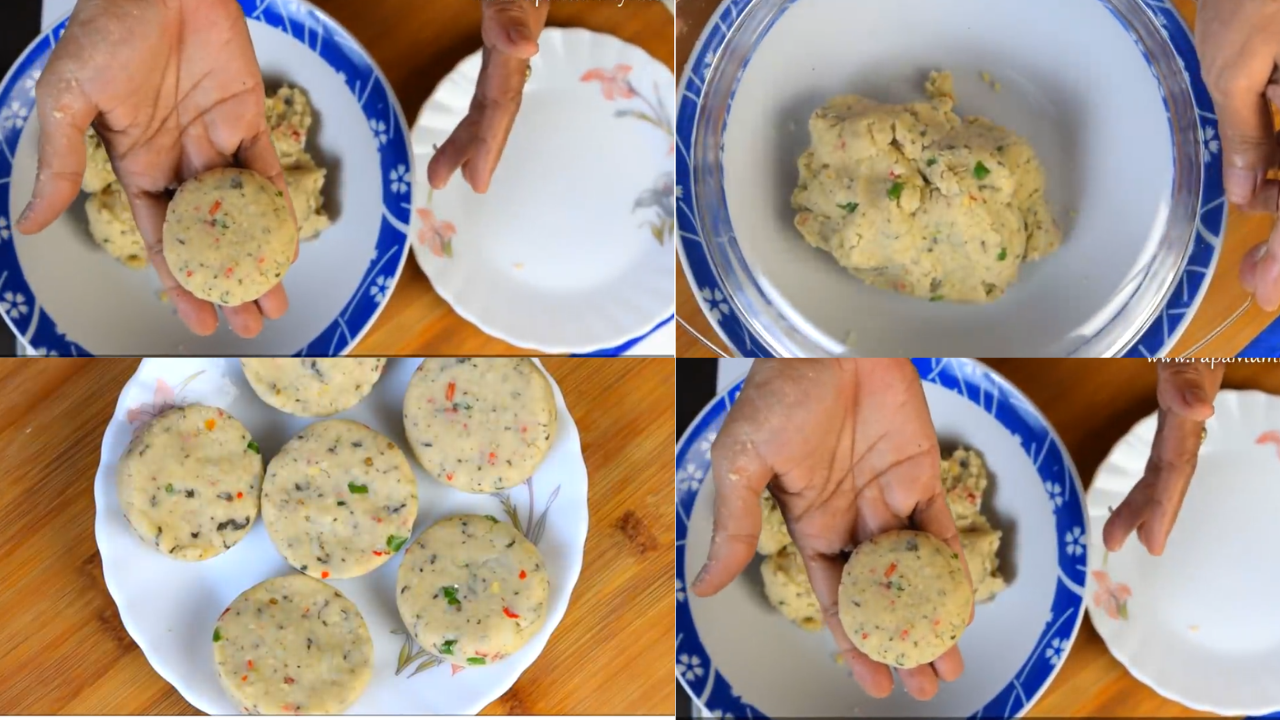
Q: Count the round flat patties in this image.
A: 8